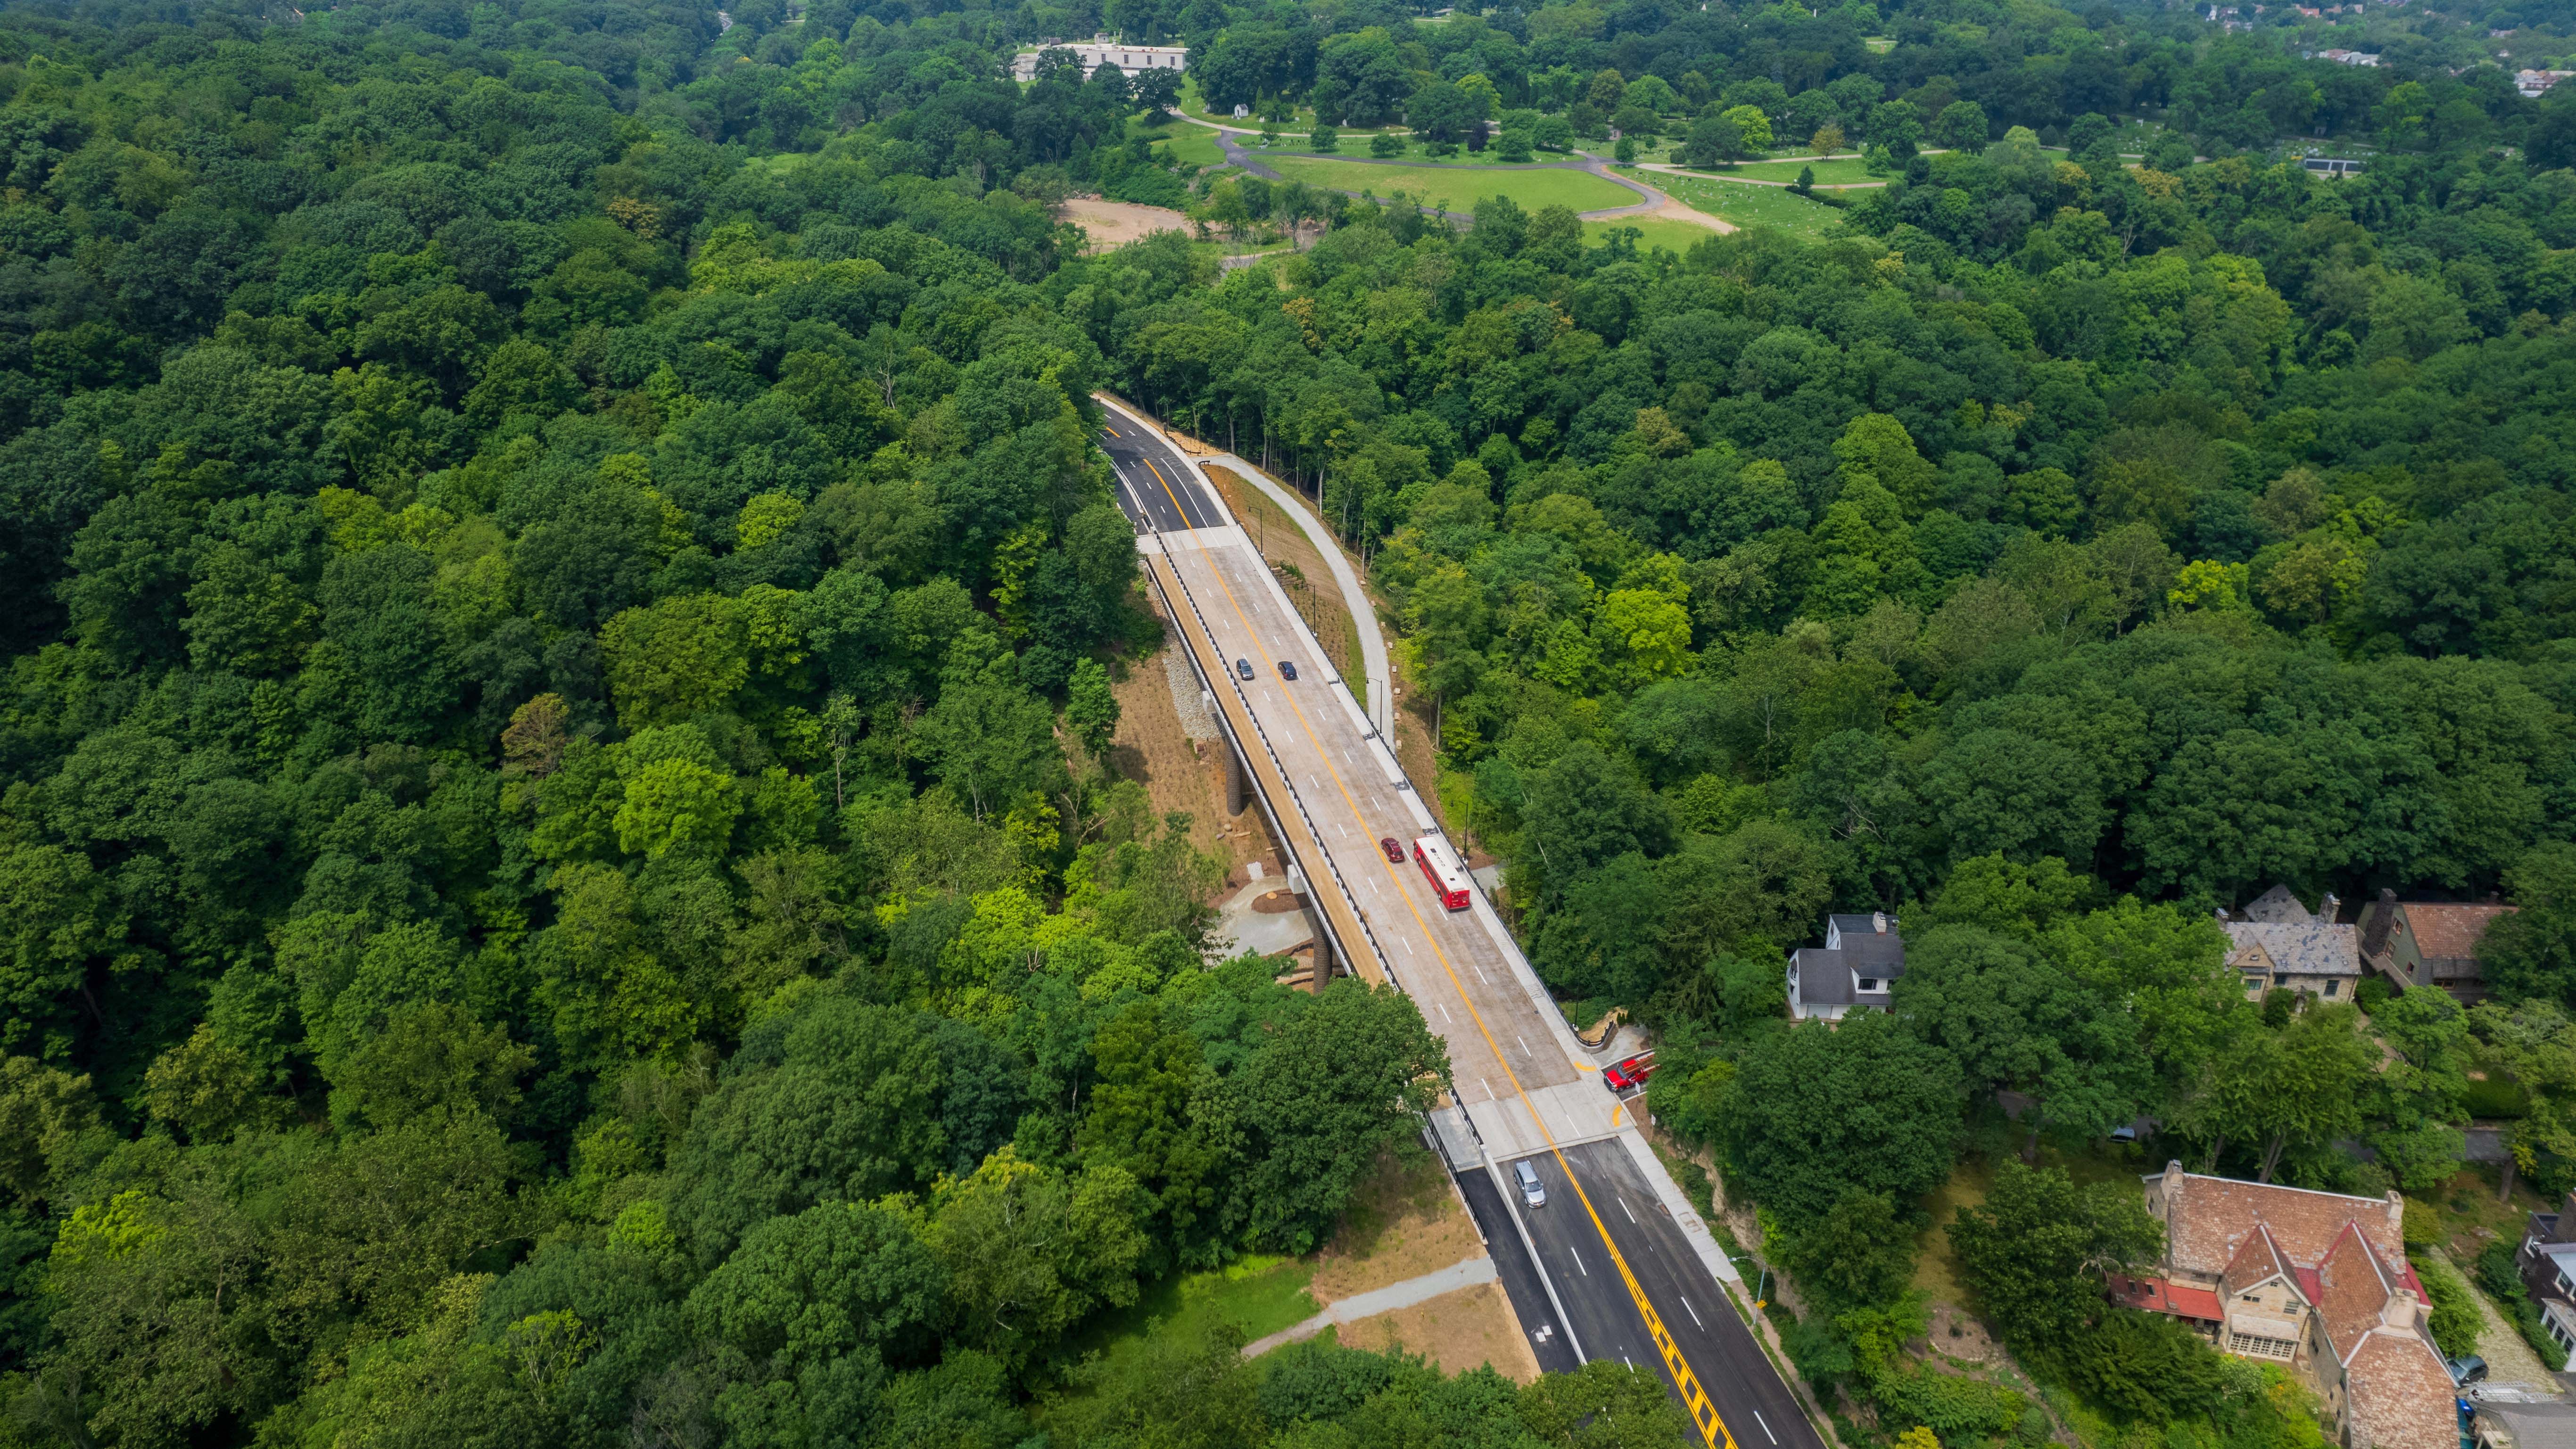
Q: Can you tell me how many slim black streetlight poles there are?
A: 5